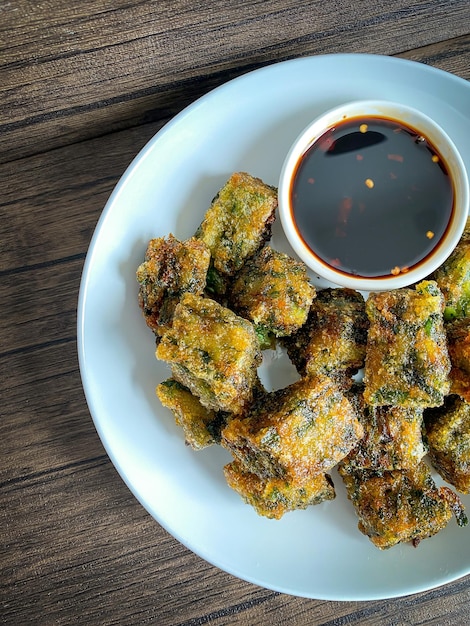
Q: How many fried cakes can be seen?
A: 14